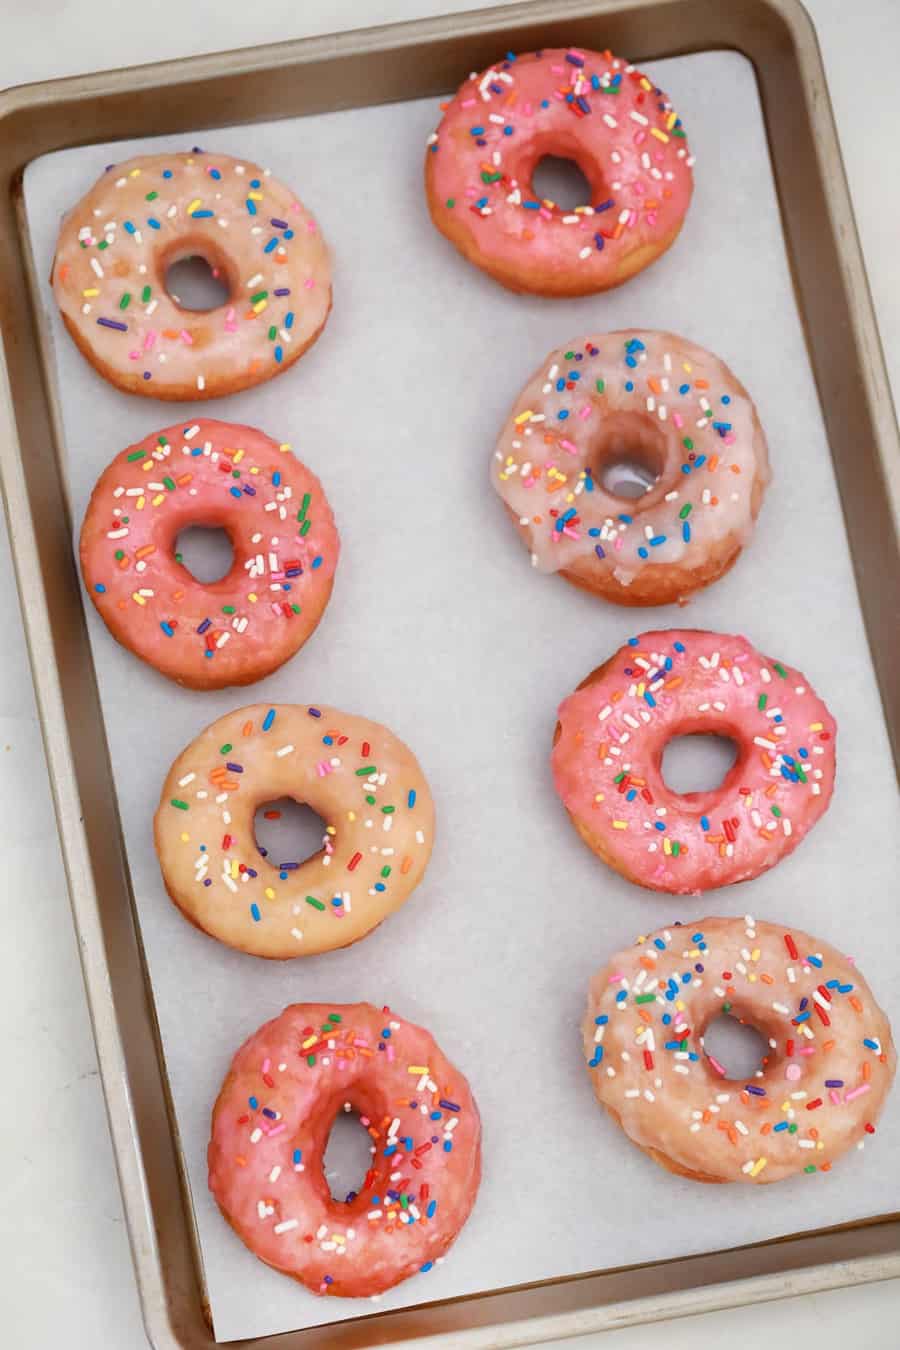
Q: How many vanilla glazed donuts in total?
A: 4